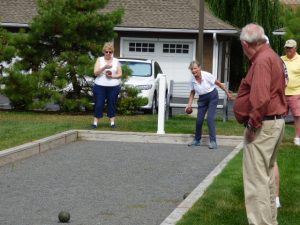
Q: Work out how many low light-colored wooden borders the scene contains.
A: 3